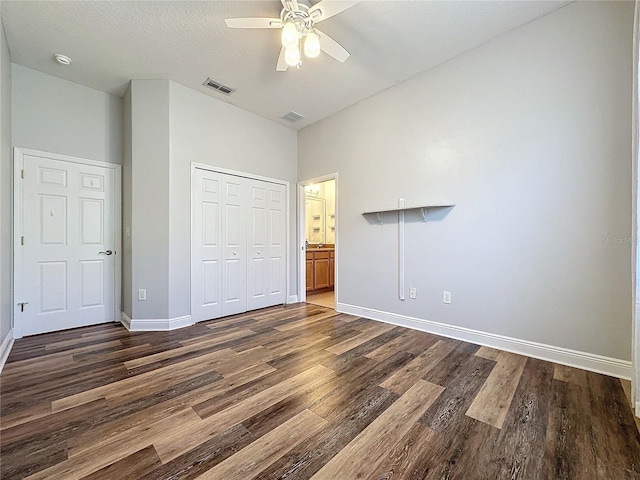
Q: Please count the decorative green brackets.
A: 0